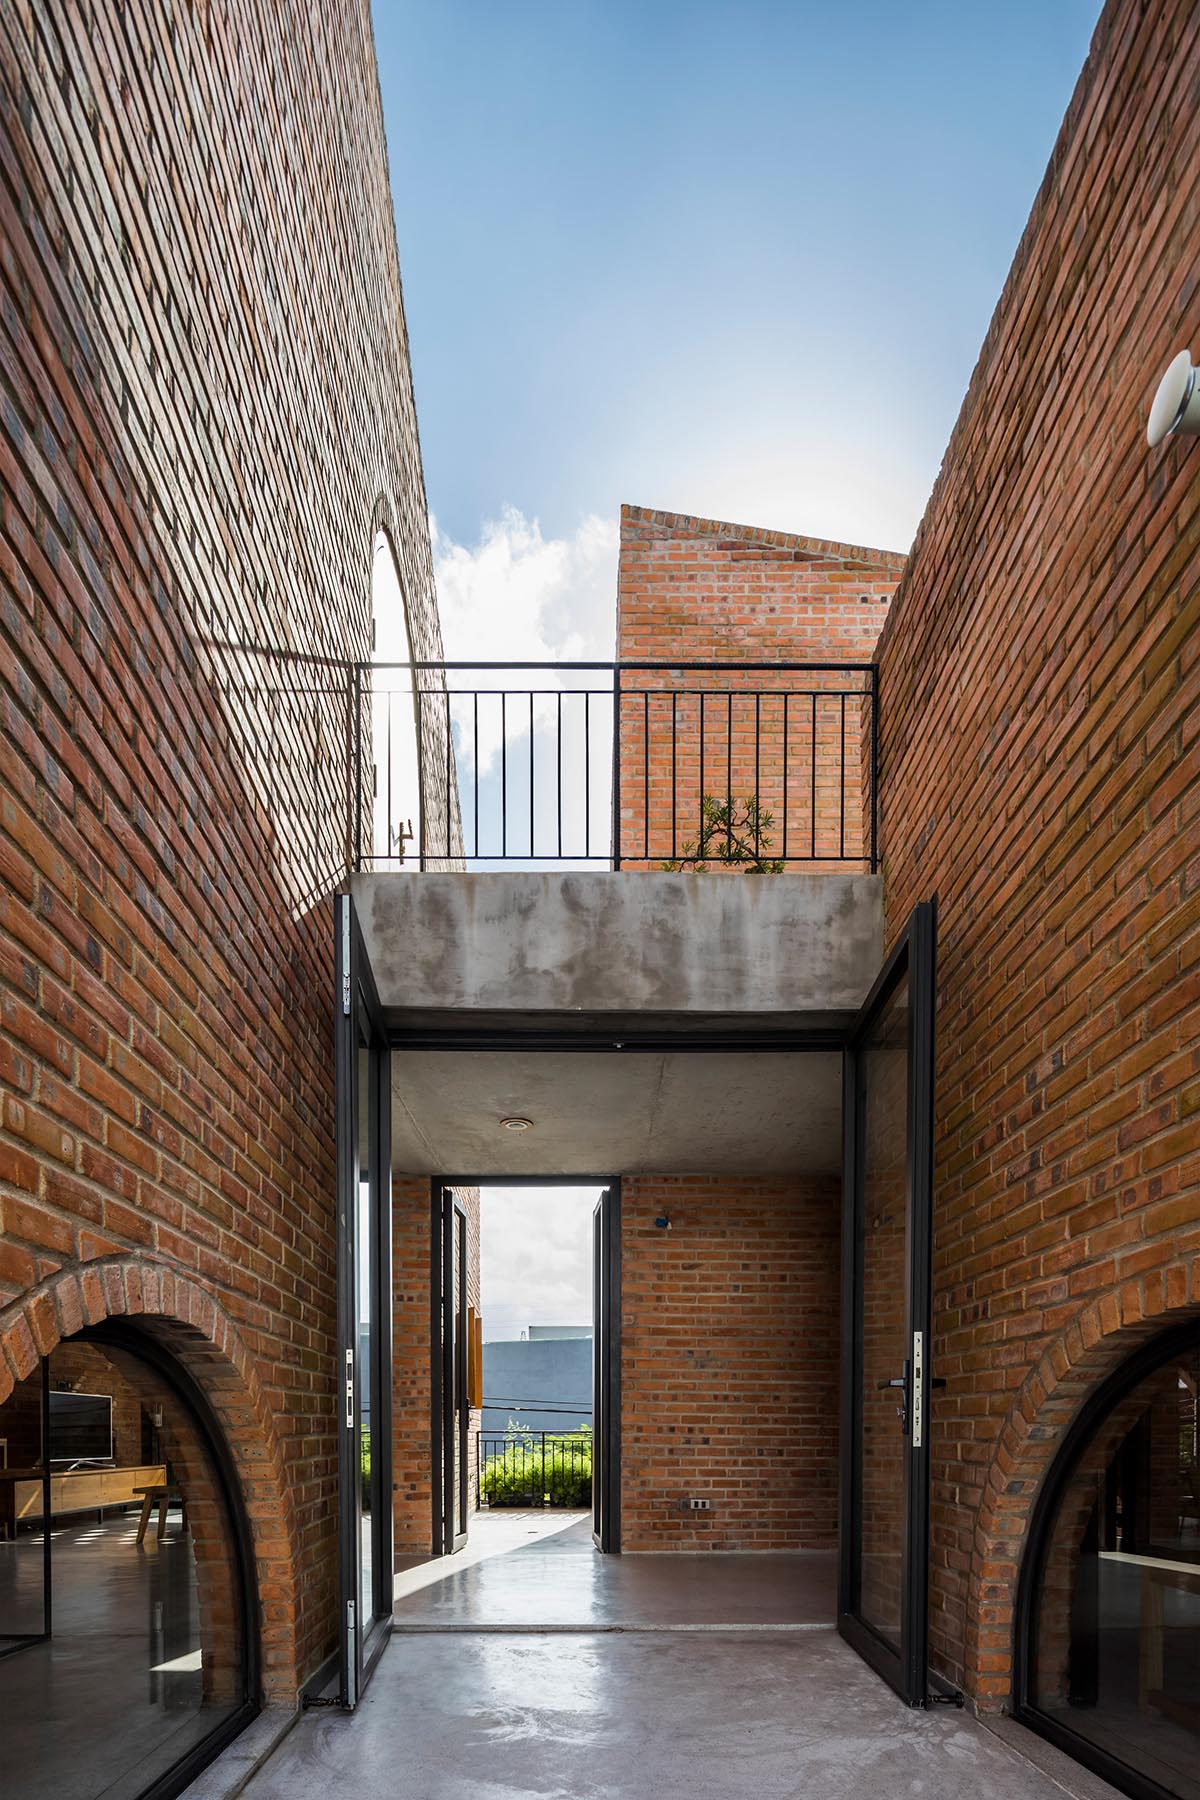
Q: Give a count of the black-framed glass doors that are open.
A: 4